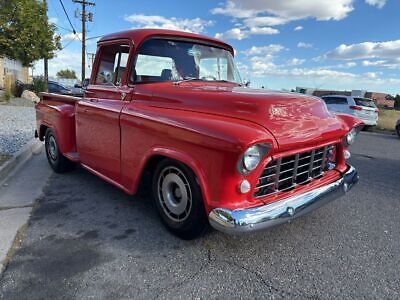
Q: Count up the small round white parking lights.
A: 2